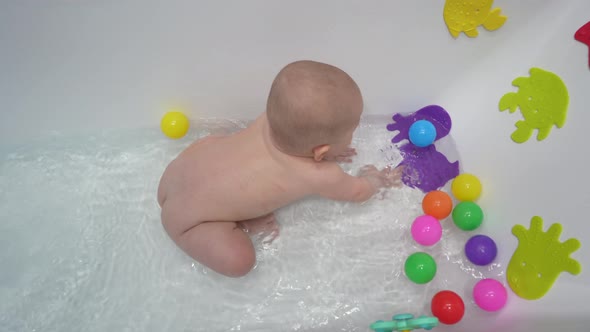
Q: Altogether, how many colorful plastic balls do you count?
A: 10